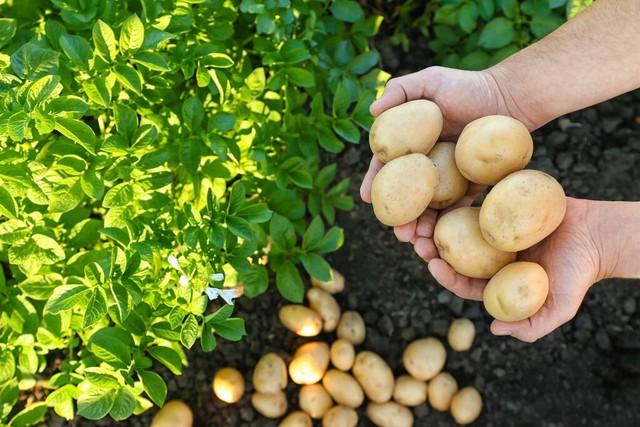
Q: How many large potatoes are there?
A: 7